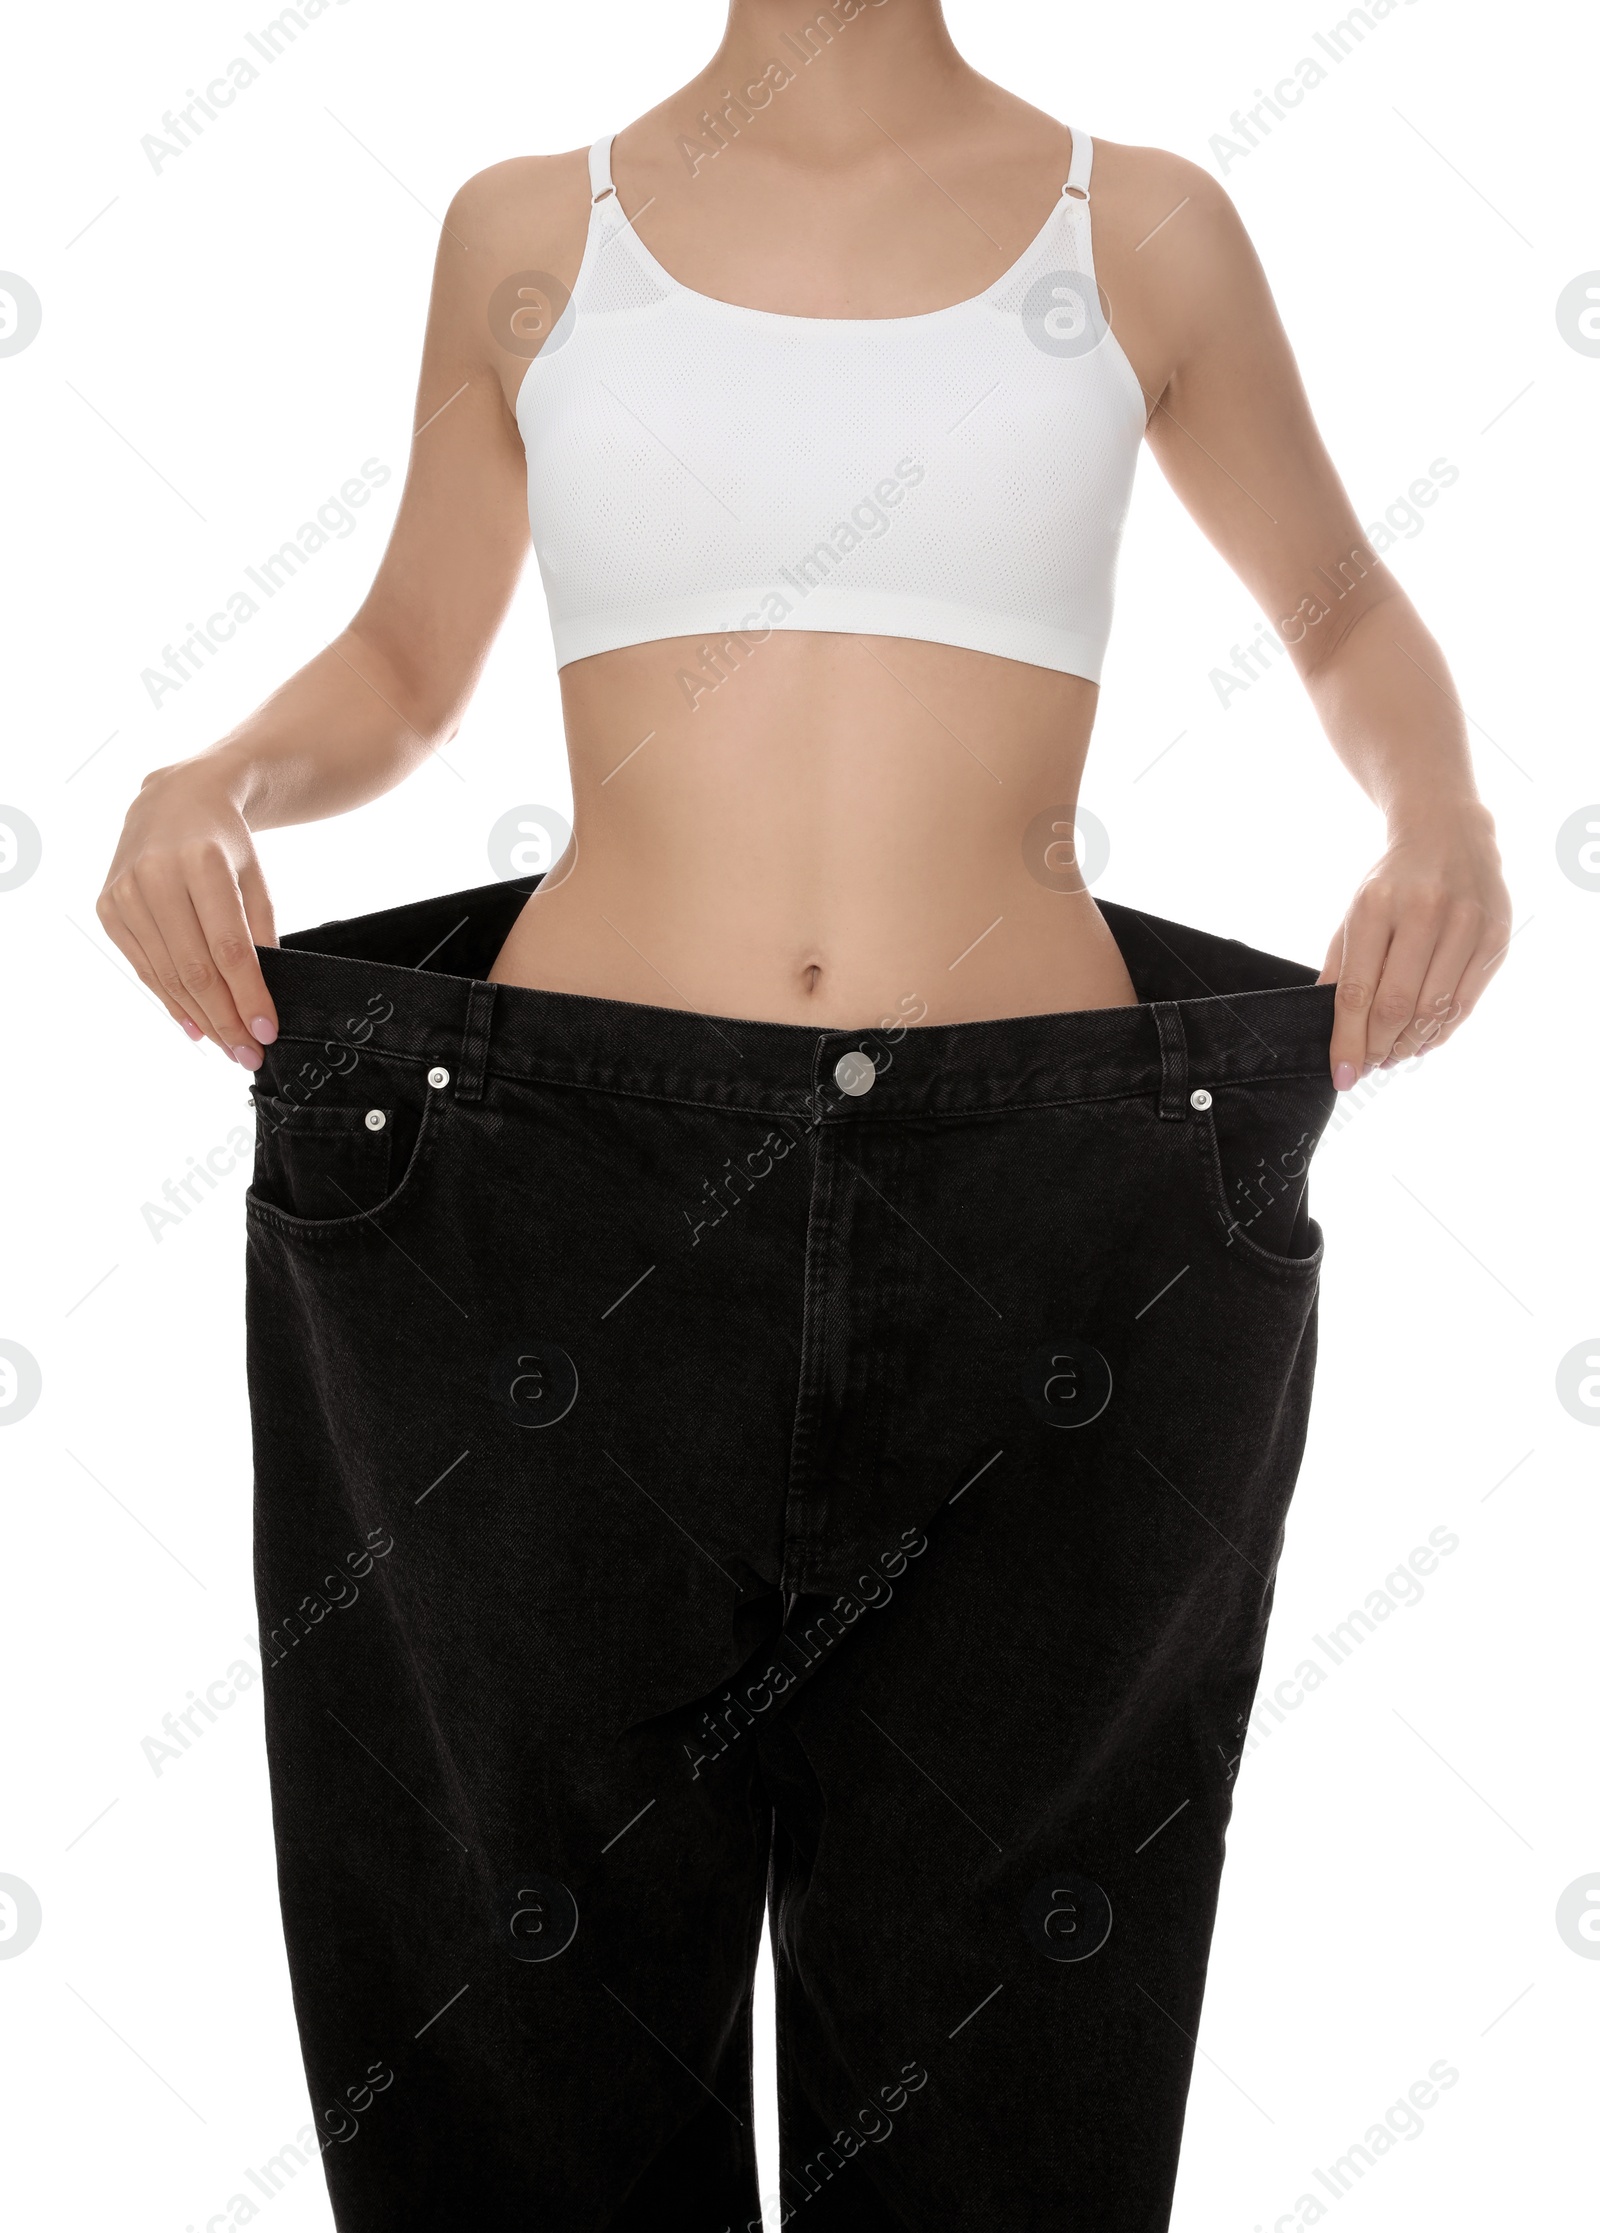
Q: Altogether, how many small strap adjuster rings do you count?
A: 2